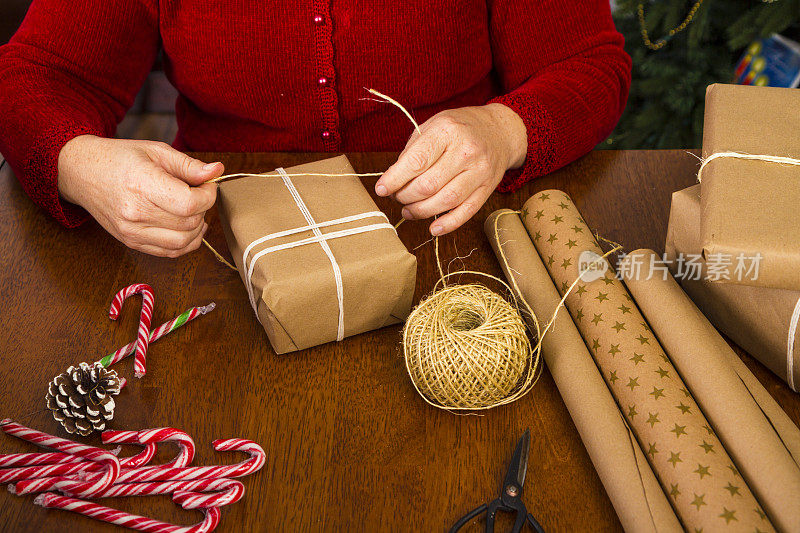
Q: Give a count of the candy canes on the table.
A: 8